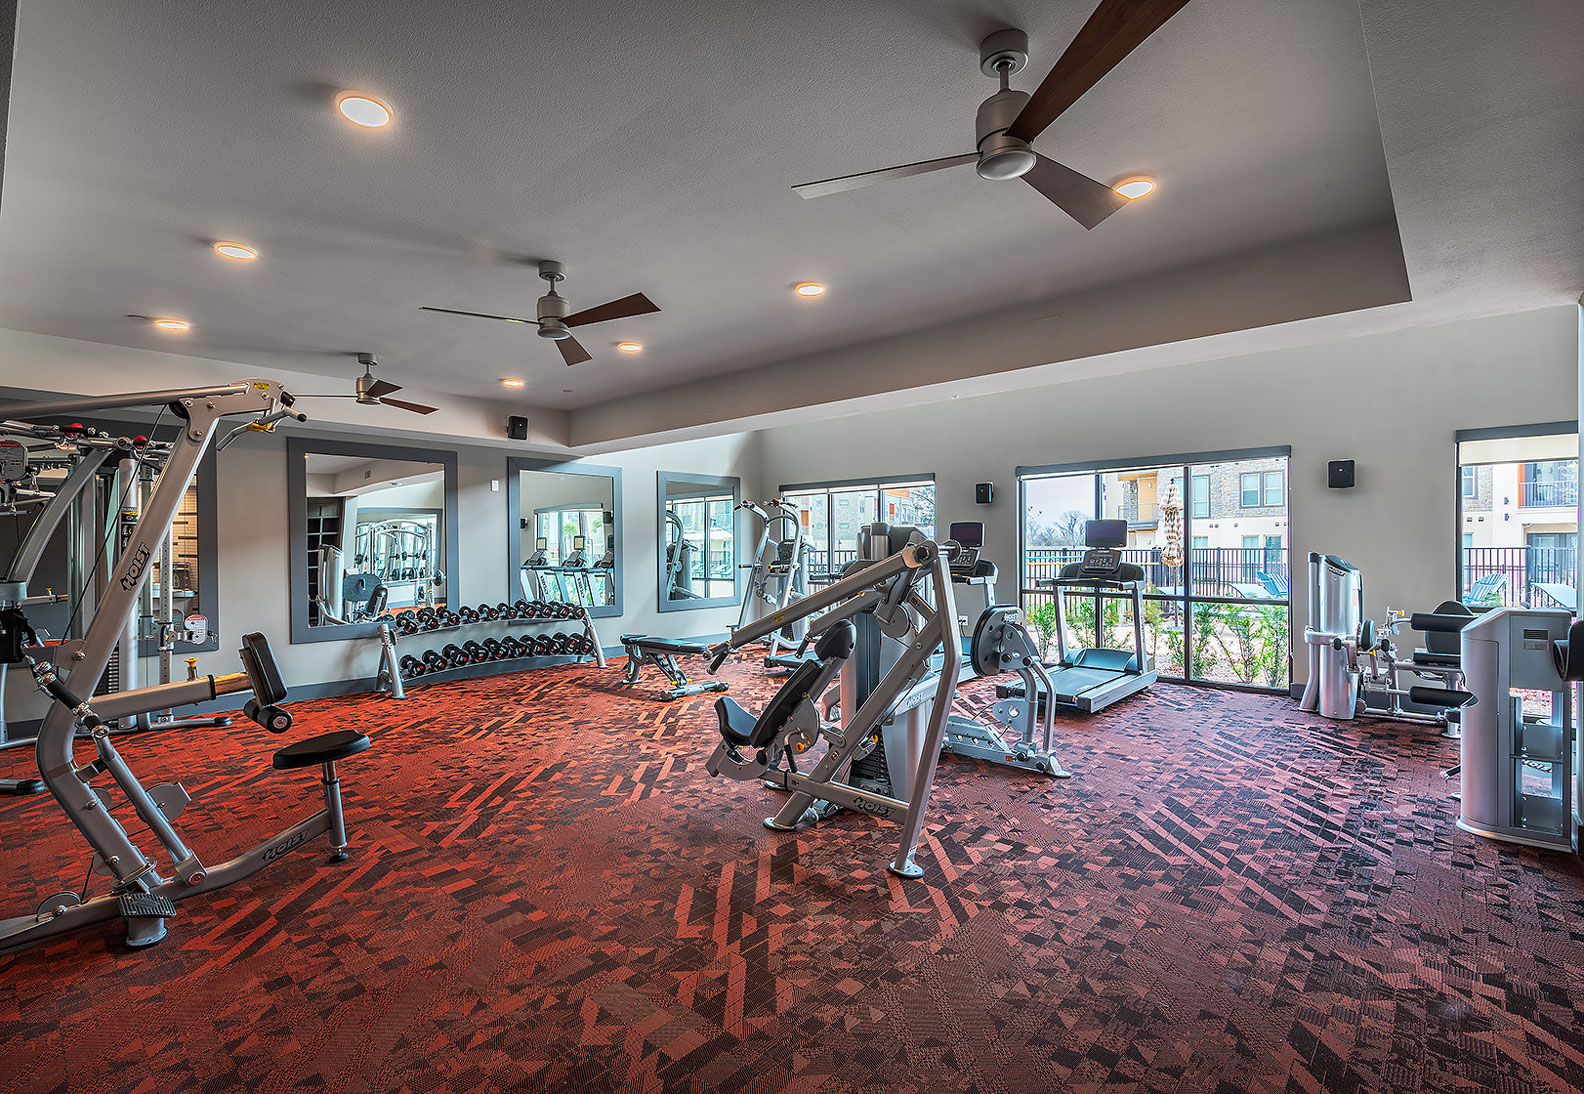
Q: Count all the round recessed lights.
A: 7